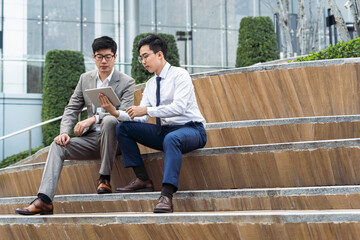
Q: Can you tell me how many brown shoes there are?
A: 4